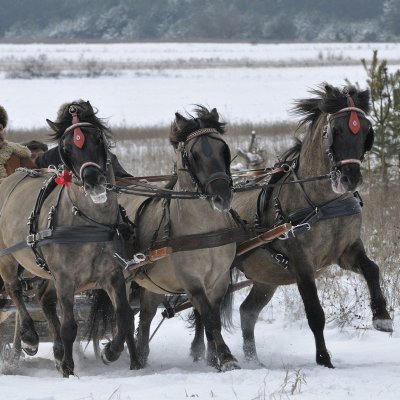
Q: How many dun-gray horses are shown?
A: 3